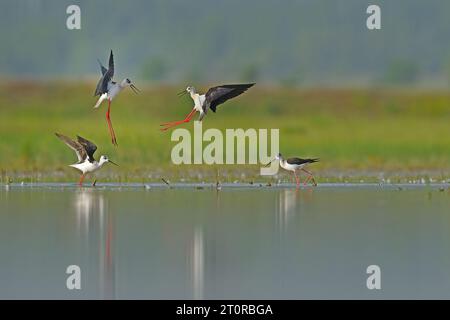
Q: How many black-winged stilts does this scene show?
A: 4